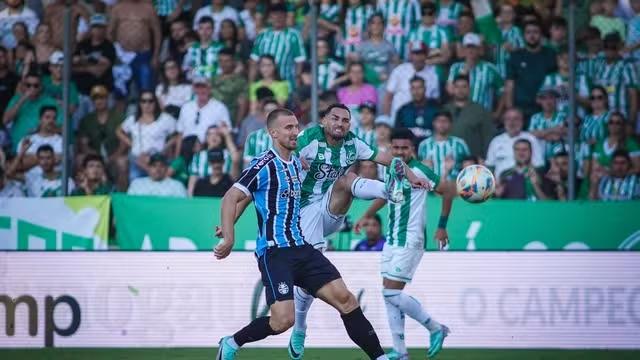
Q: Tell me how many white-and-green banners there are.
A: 2